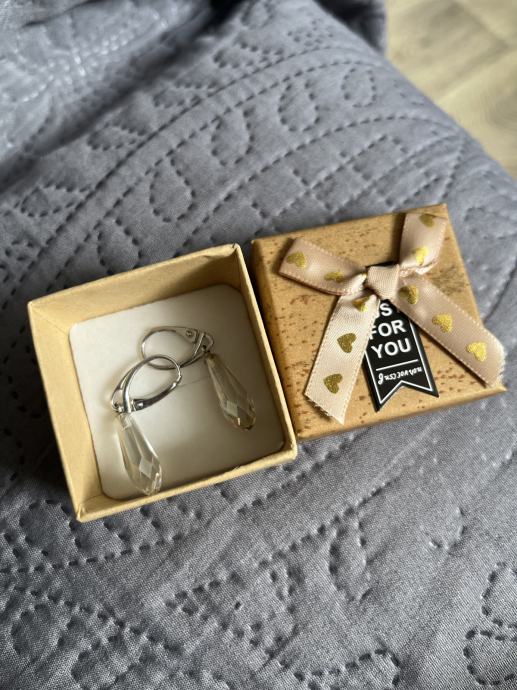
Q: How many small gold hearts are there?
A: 10